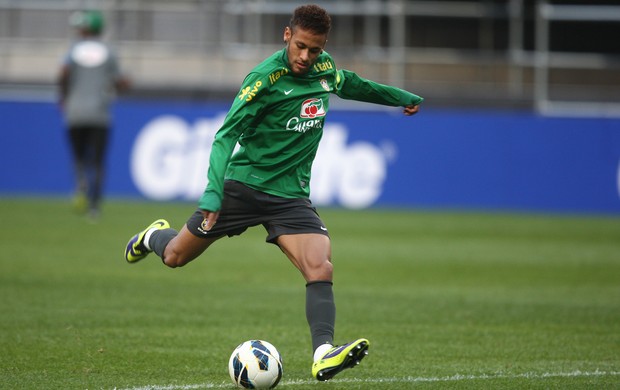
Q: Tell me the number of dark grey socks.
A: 2